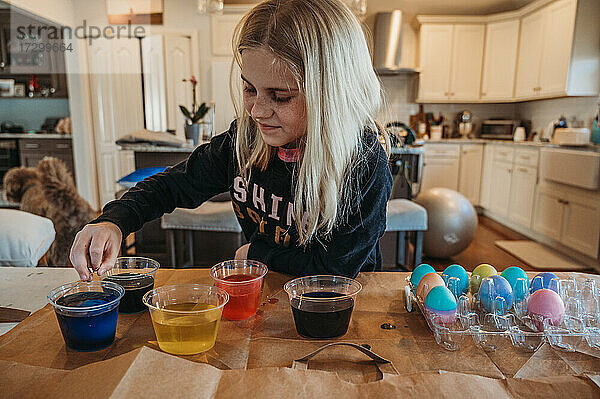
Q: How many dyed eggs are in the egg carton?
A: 9